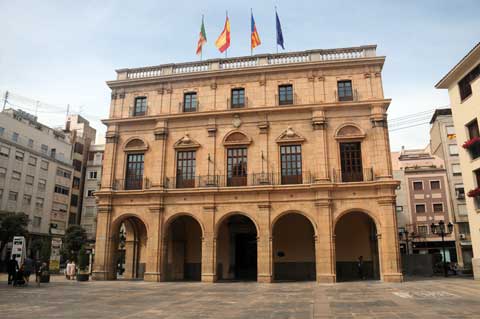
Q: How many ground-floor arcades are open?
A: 5